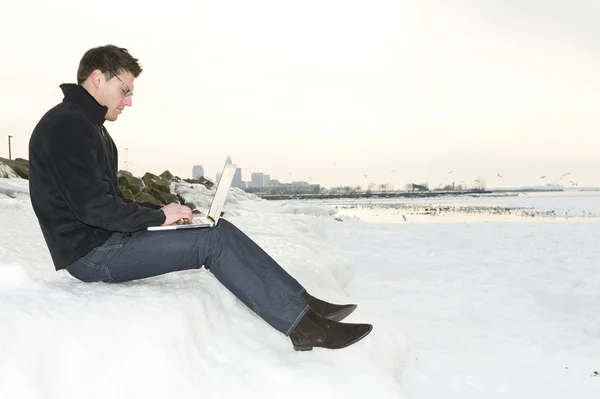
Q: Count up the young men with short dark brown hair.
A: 1